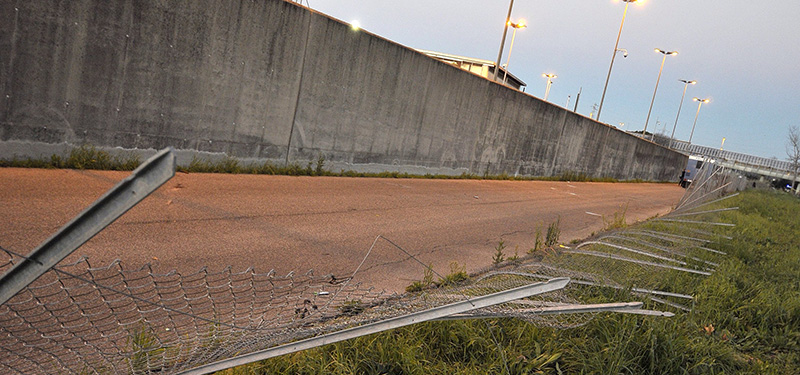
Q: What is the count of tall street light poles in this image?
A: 7